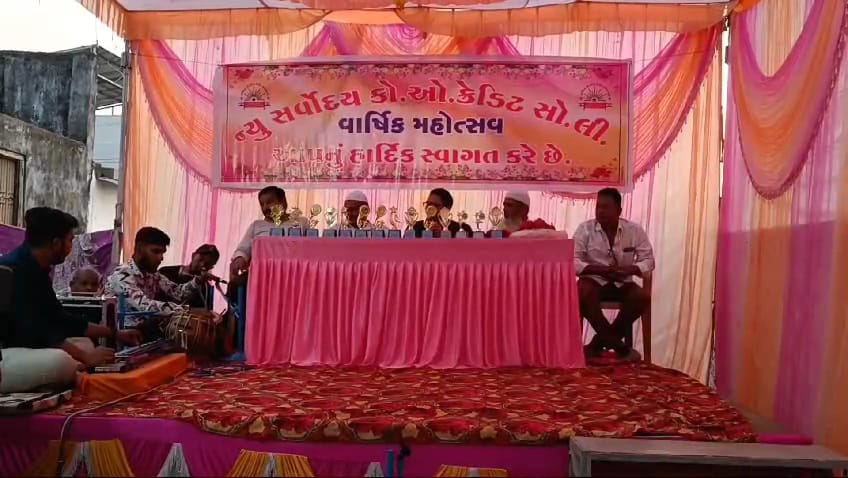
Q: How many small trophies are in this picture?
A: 14